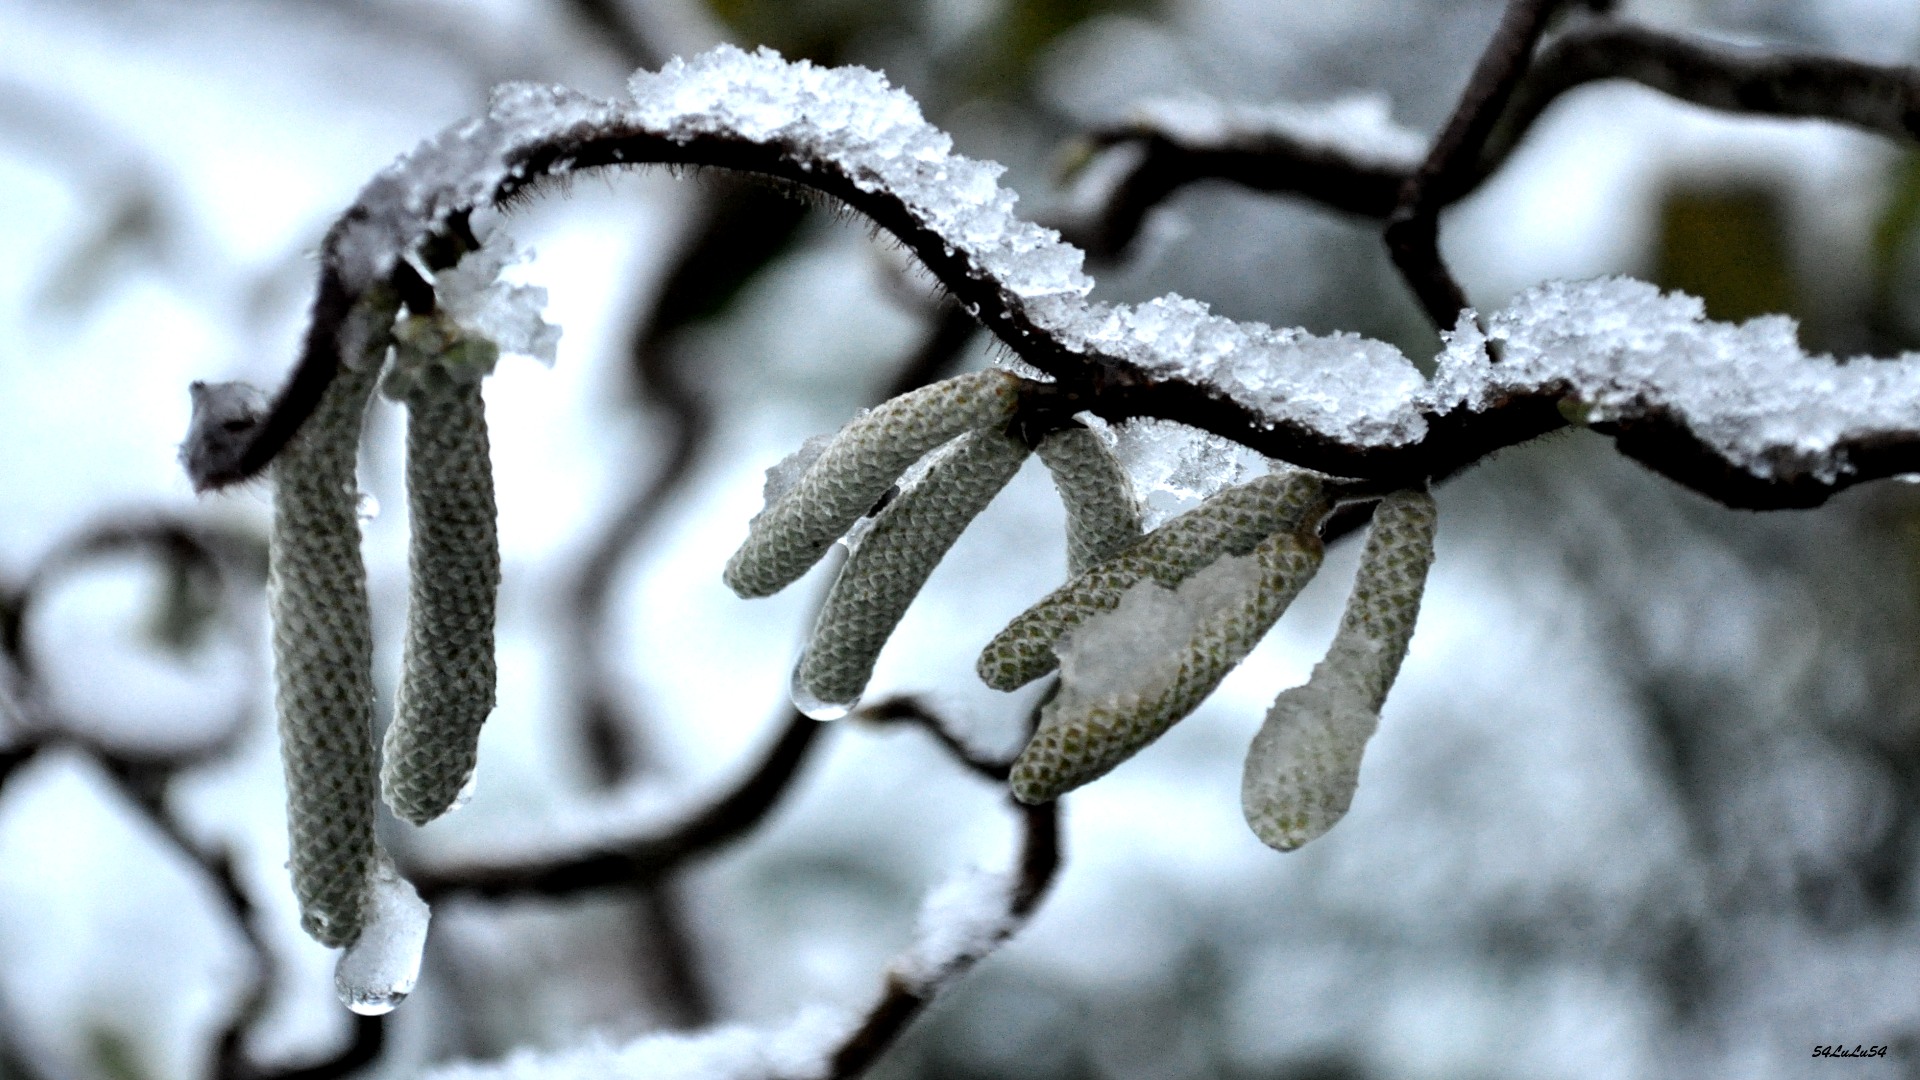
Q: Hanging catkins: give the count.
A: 8